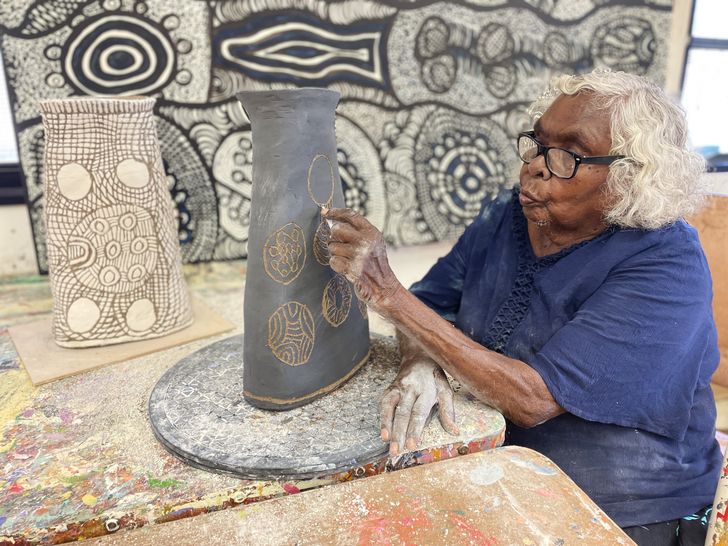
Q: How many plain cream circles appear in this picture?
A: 4